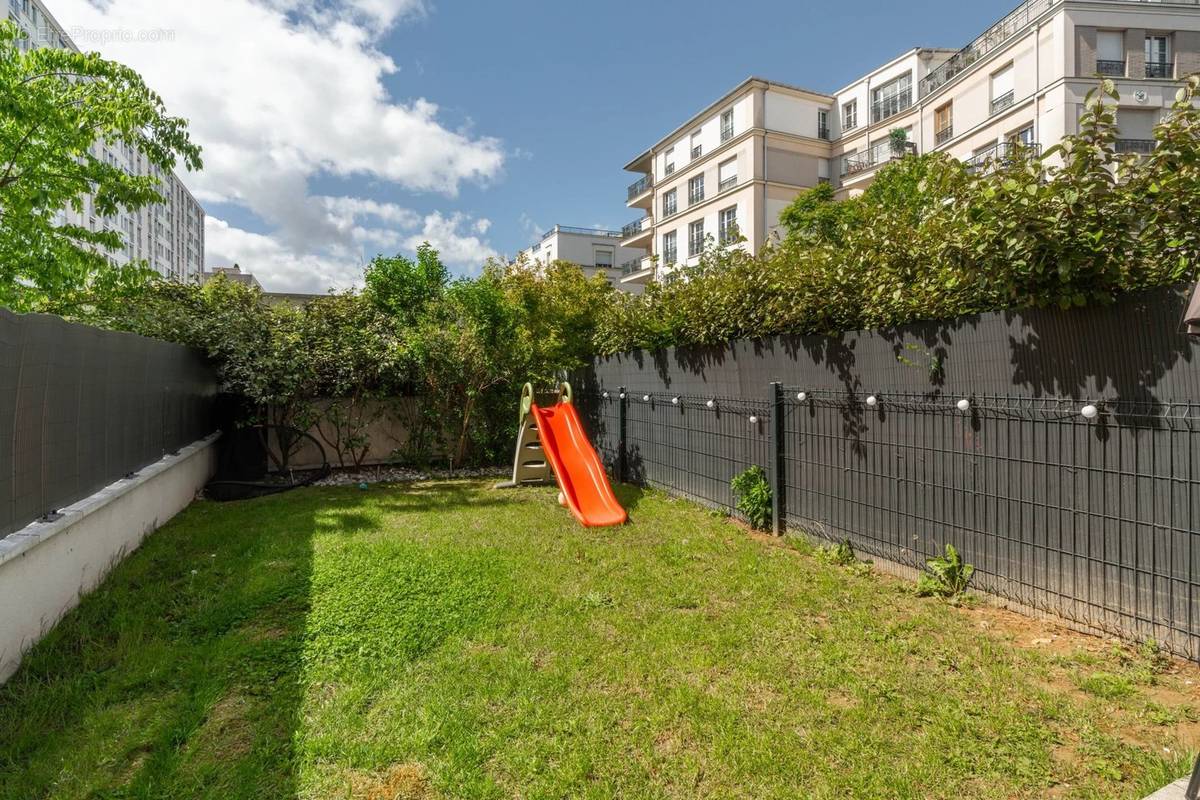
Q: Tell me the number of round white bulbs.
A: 10